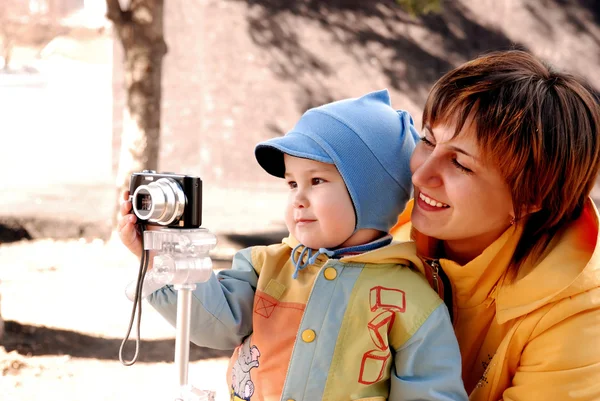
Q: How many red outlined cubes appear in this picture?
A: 3